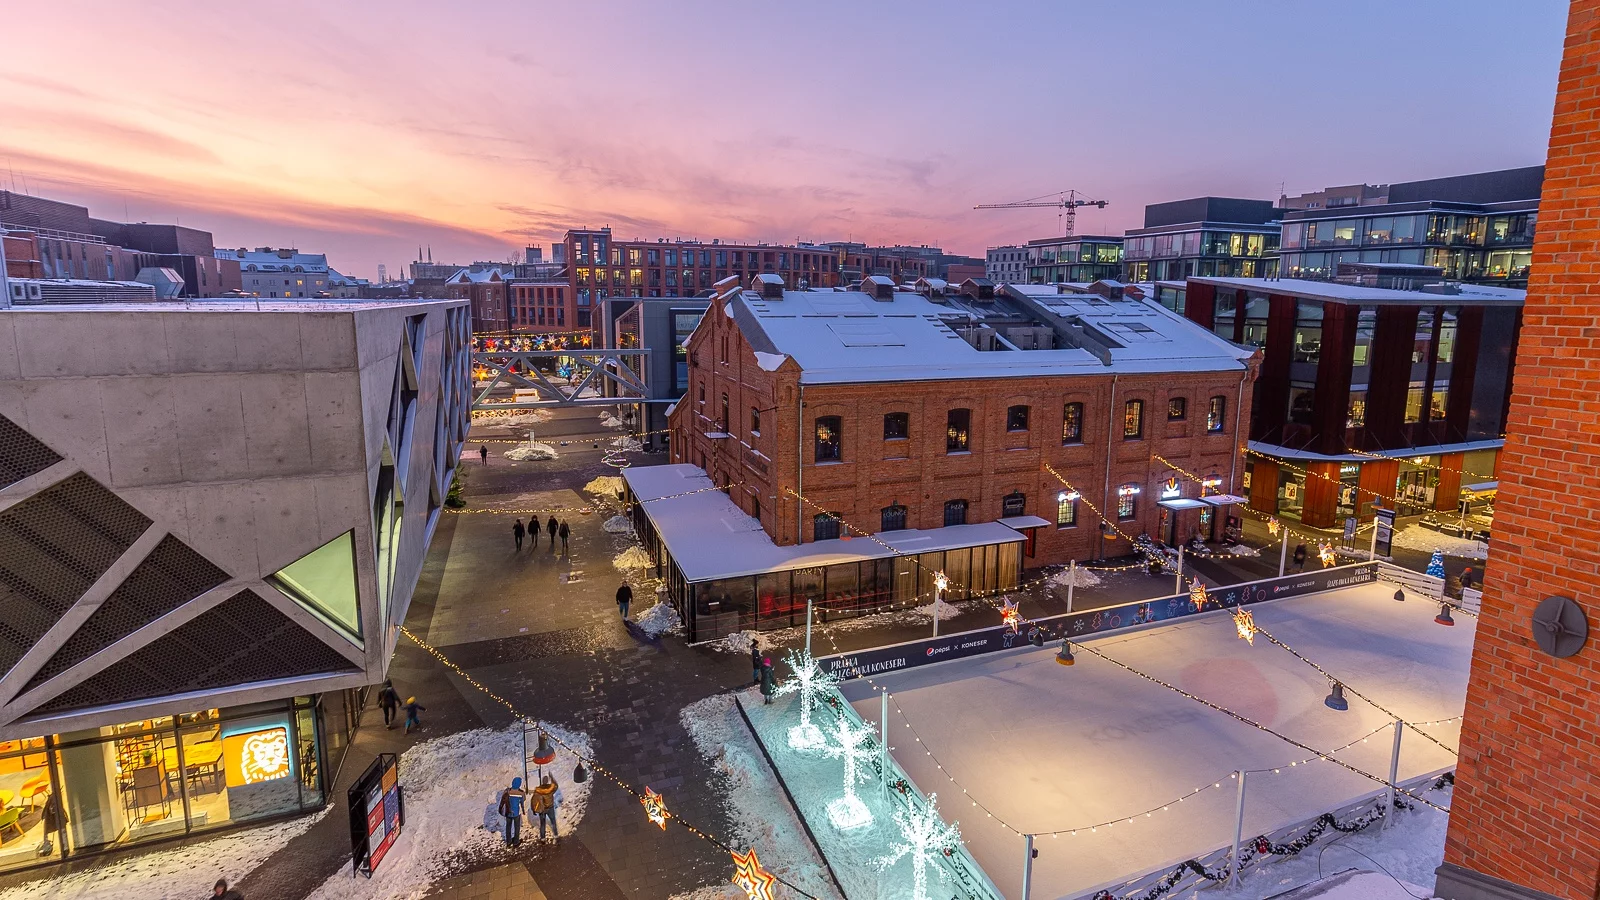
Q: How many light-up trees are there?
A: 3